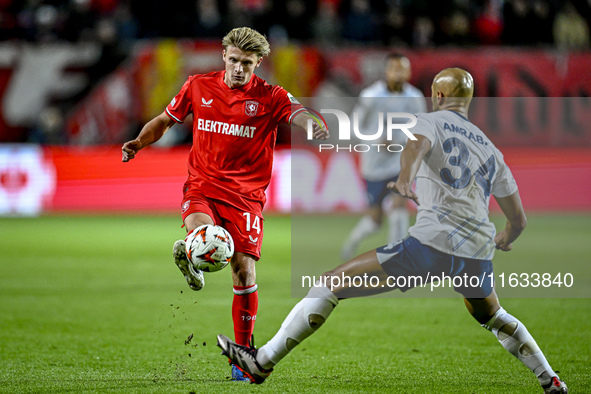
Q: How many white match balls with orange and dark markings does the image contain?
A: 1